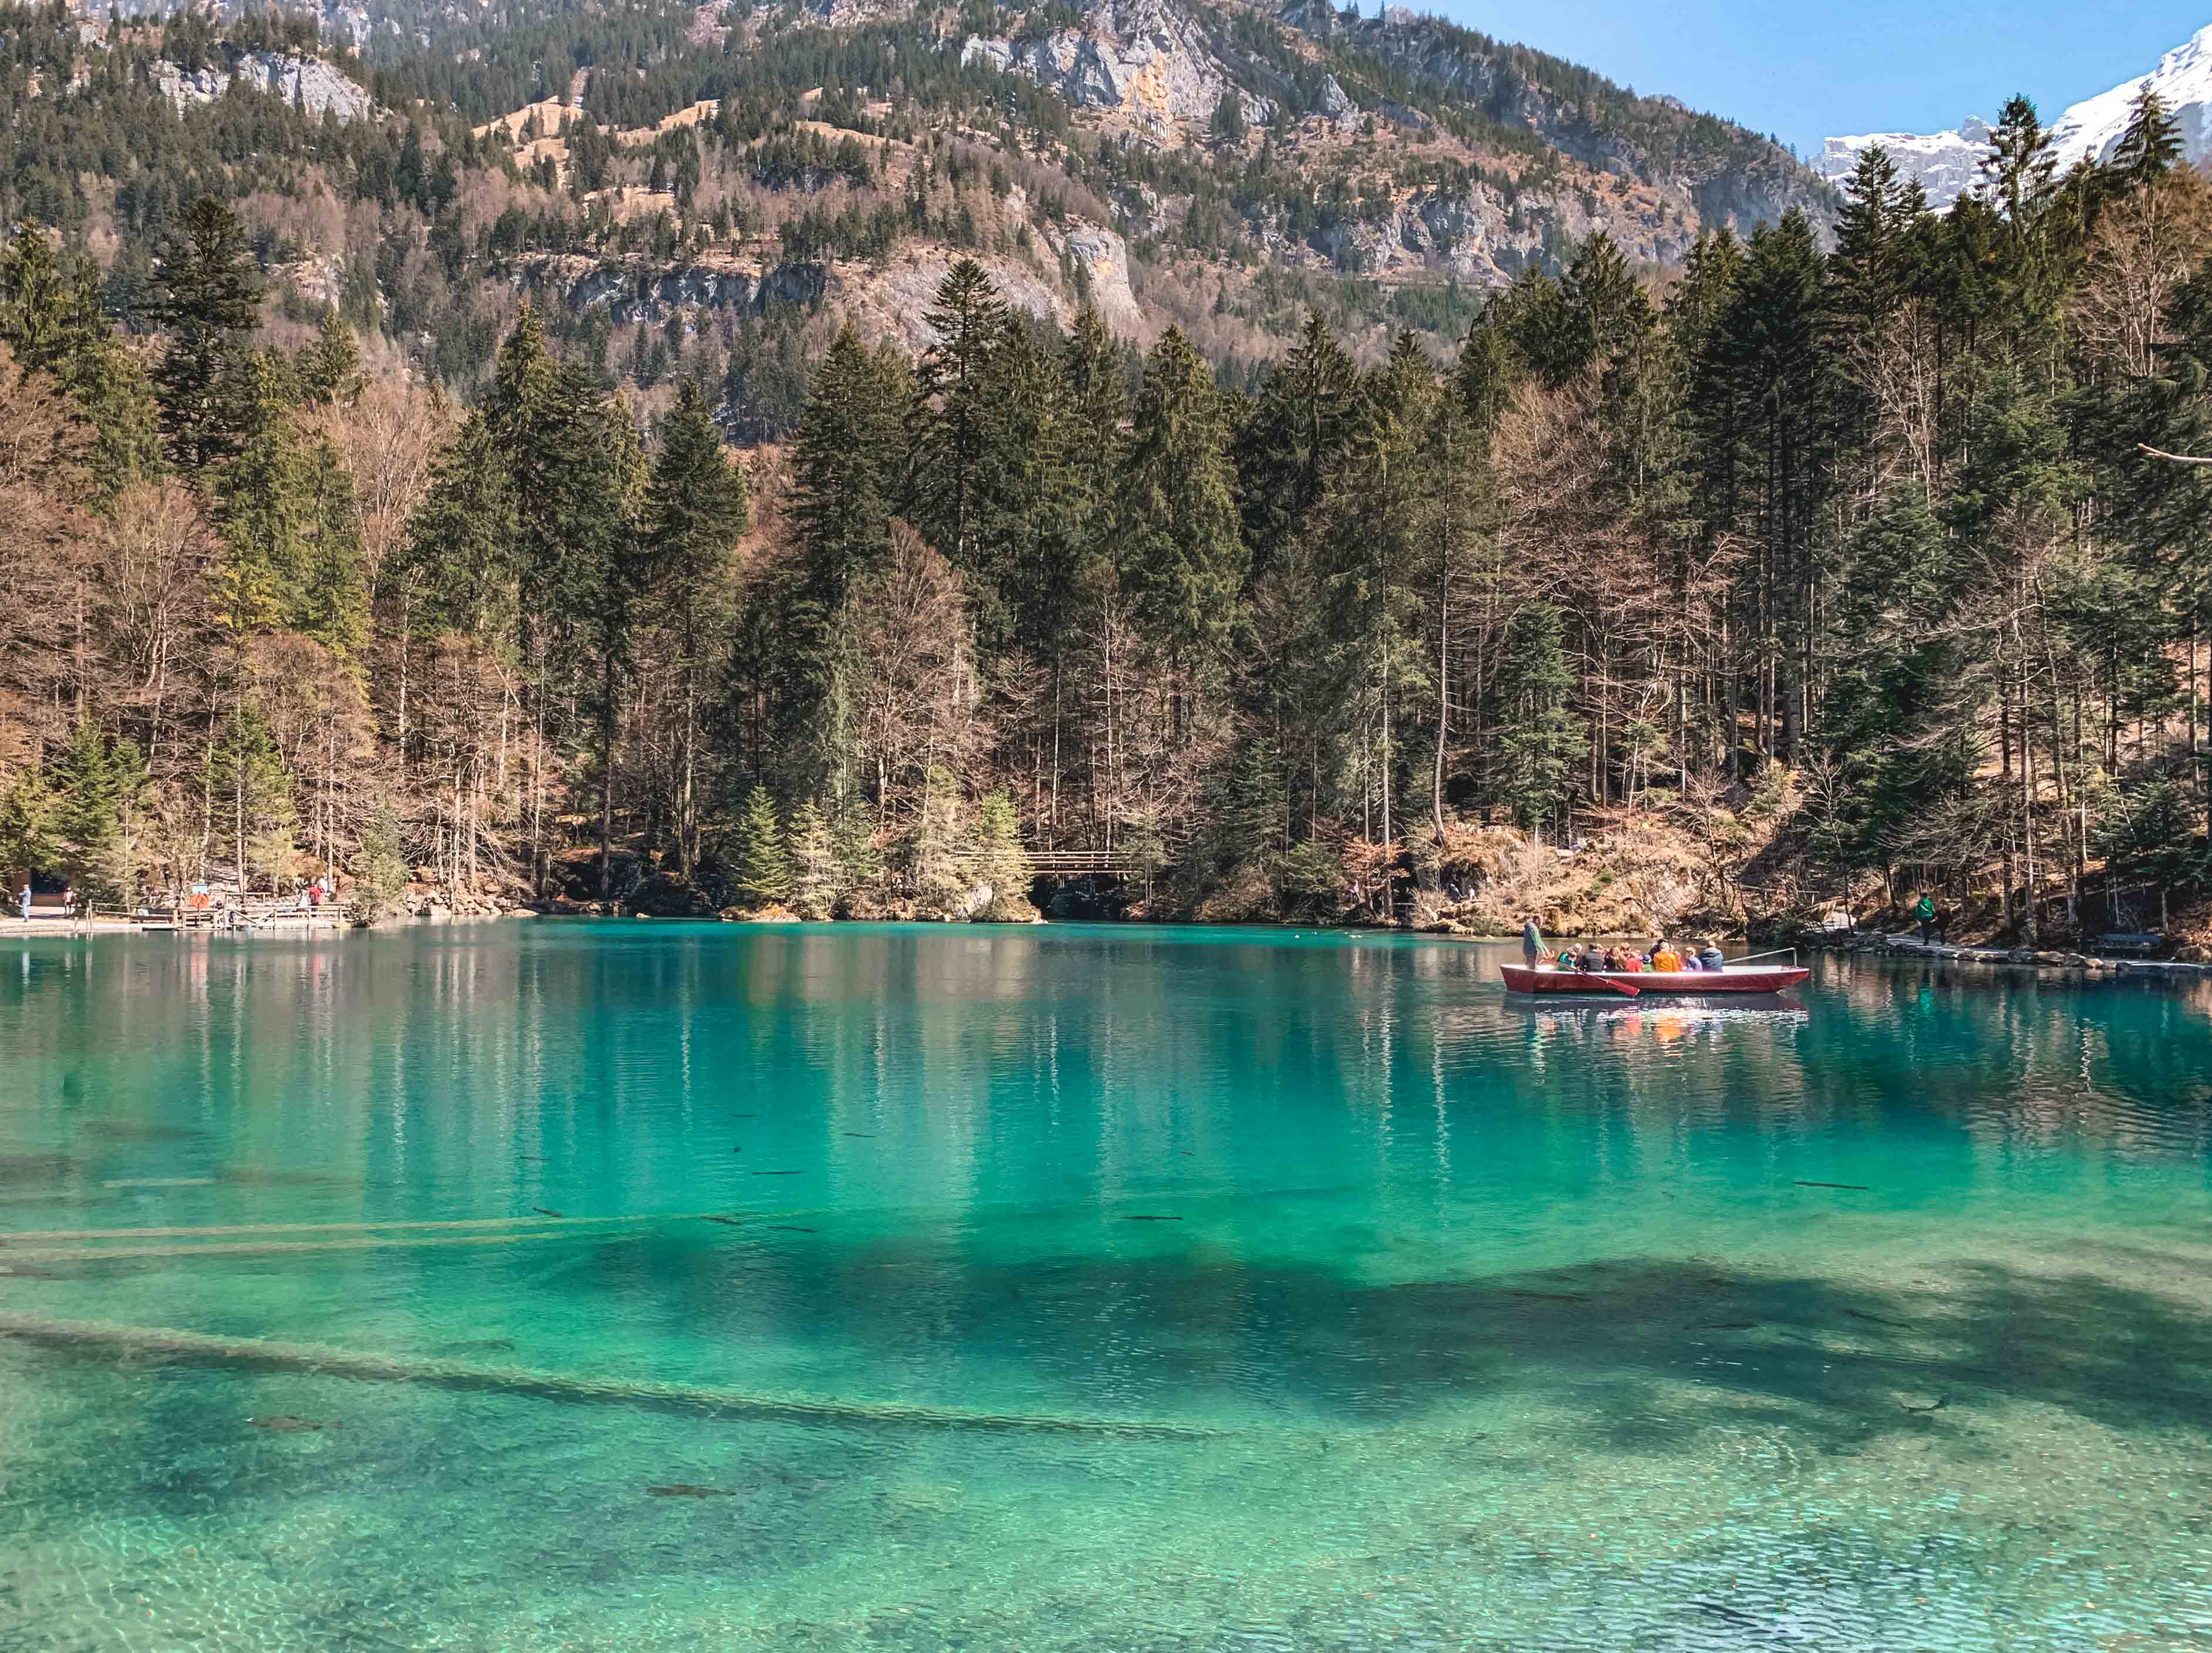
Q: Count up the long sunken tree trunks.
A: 3